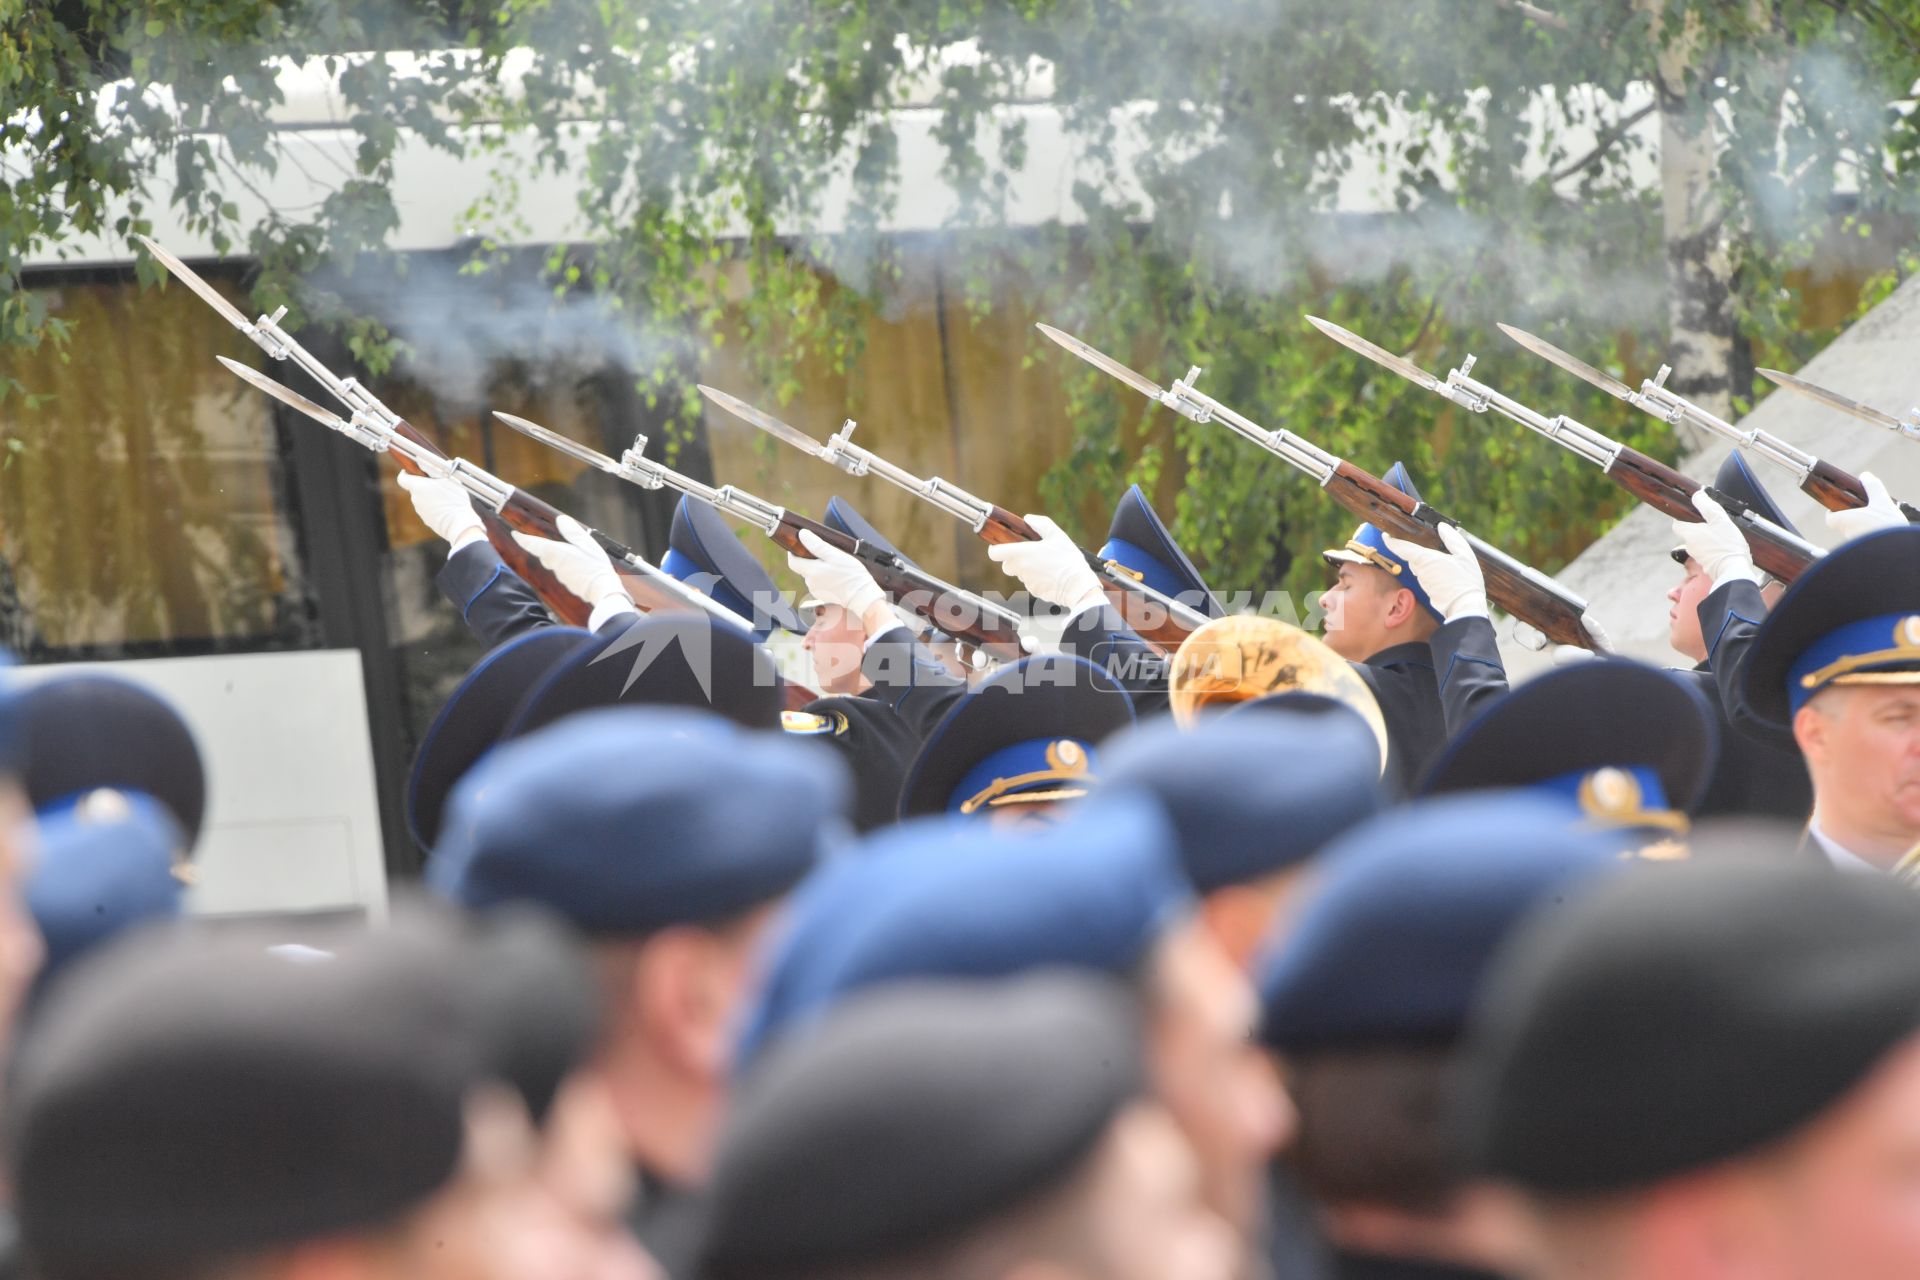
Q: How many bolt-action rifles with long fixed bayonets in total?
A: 8